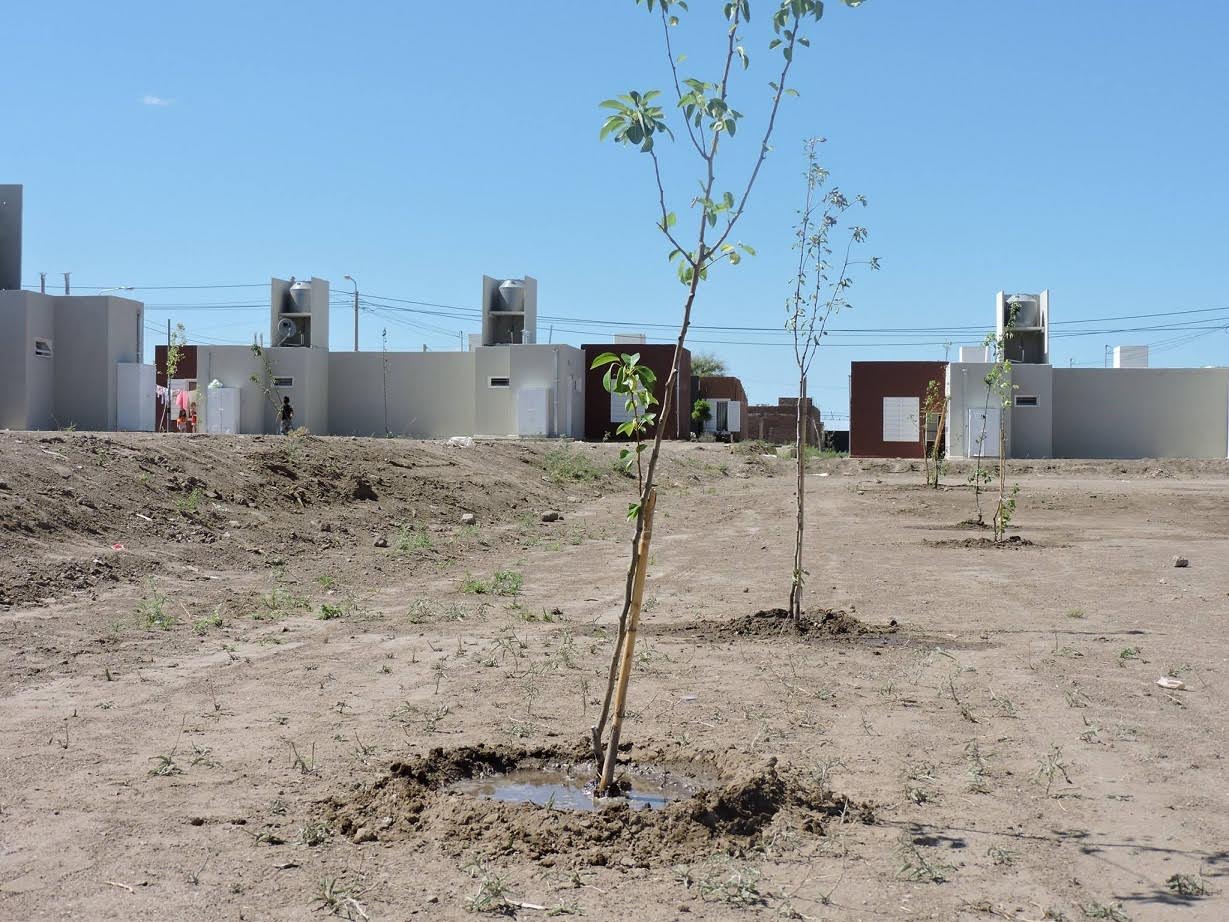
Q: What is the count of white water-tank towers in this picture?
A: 3